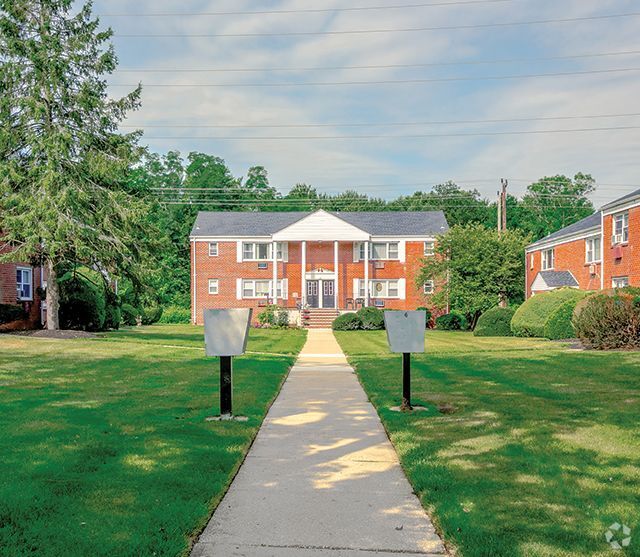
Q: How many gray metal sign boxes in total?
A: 2